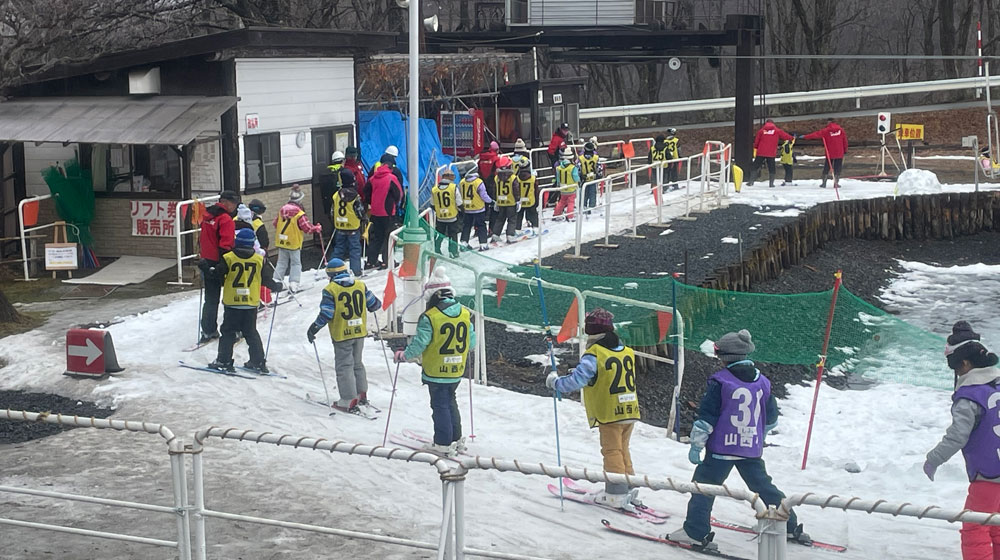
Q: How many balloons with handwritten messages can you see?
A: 0